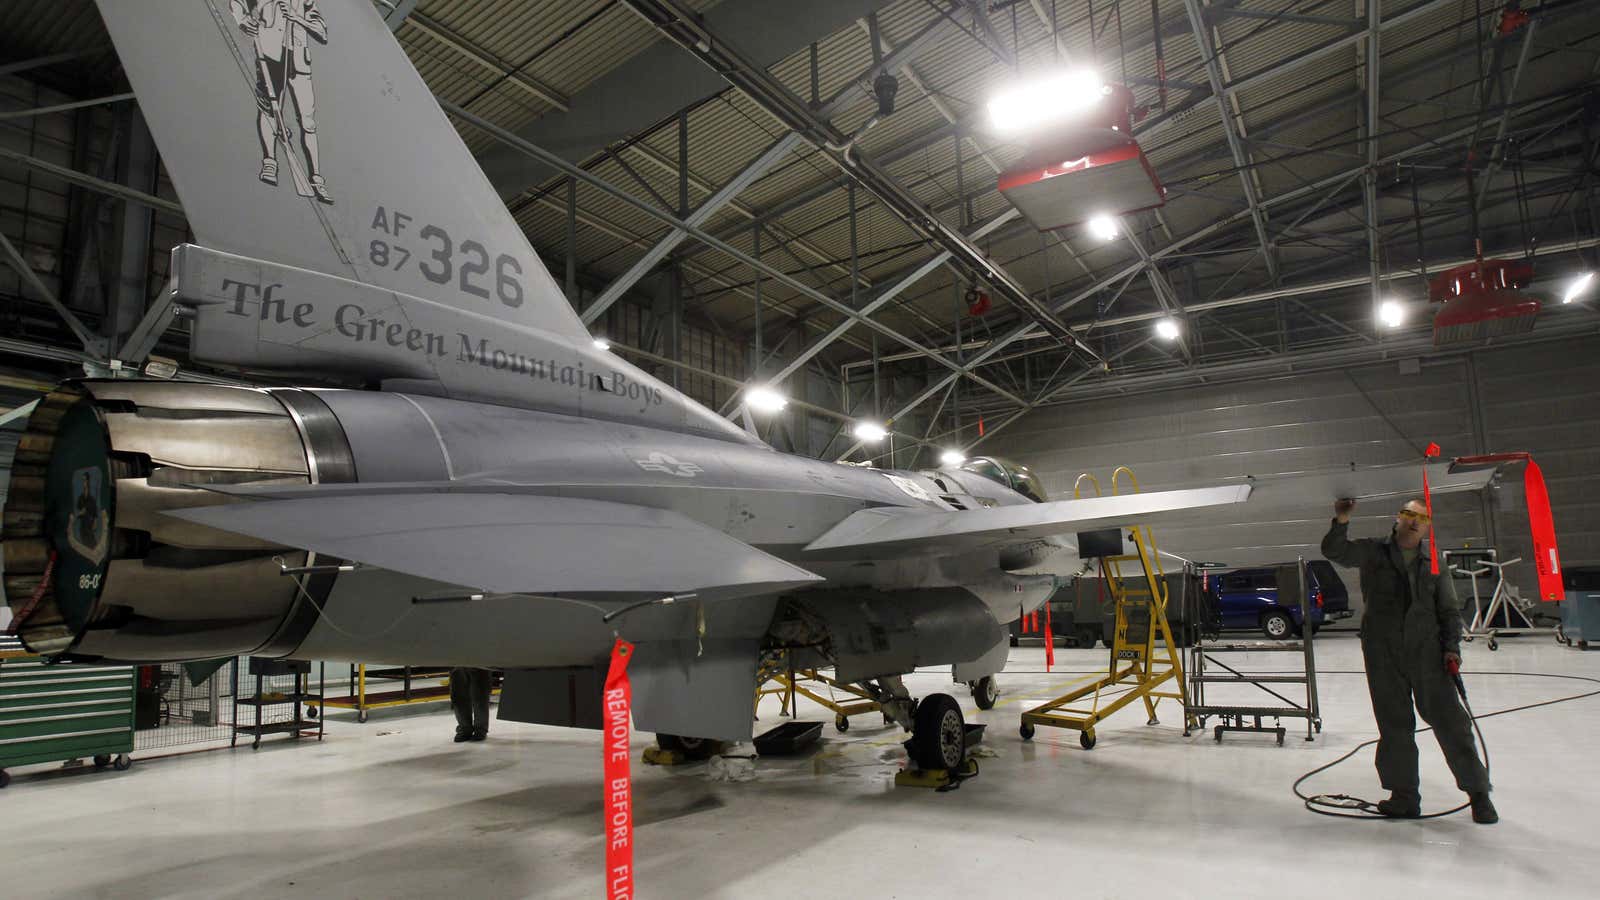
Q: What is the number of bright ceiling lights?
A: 9